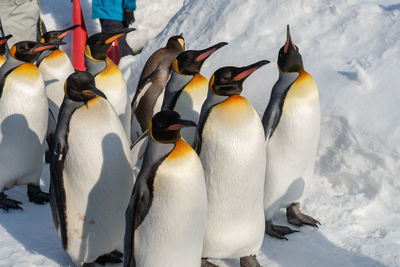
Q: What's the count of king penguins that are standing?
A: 10